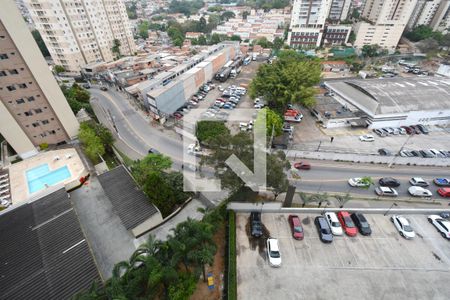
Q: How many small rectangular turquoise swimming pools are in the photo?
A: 1